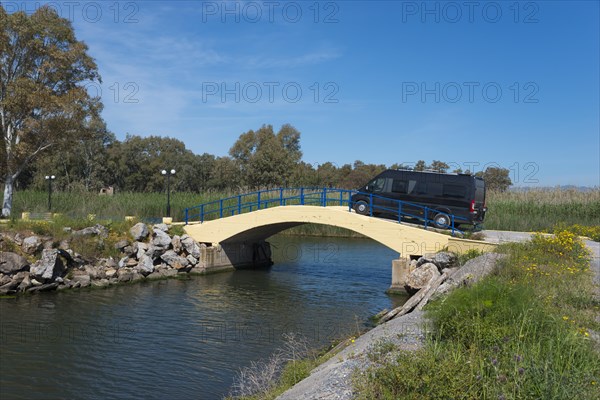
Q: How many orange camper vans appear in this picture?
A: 0